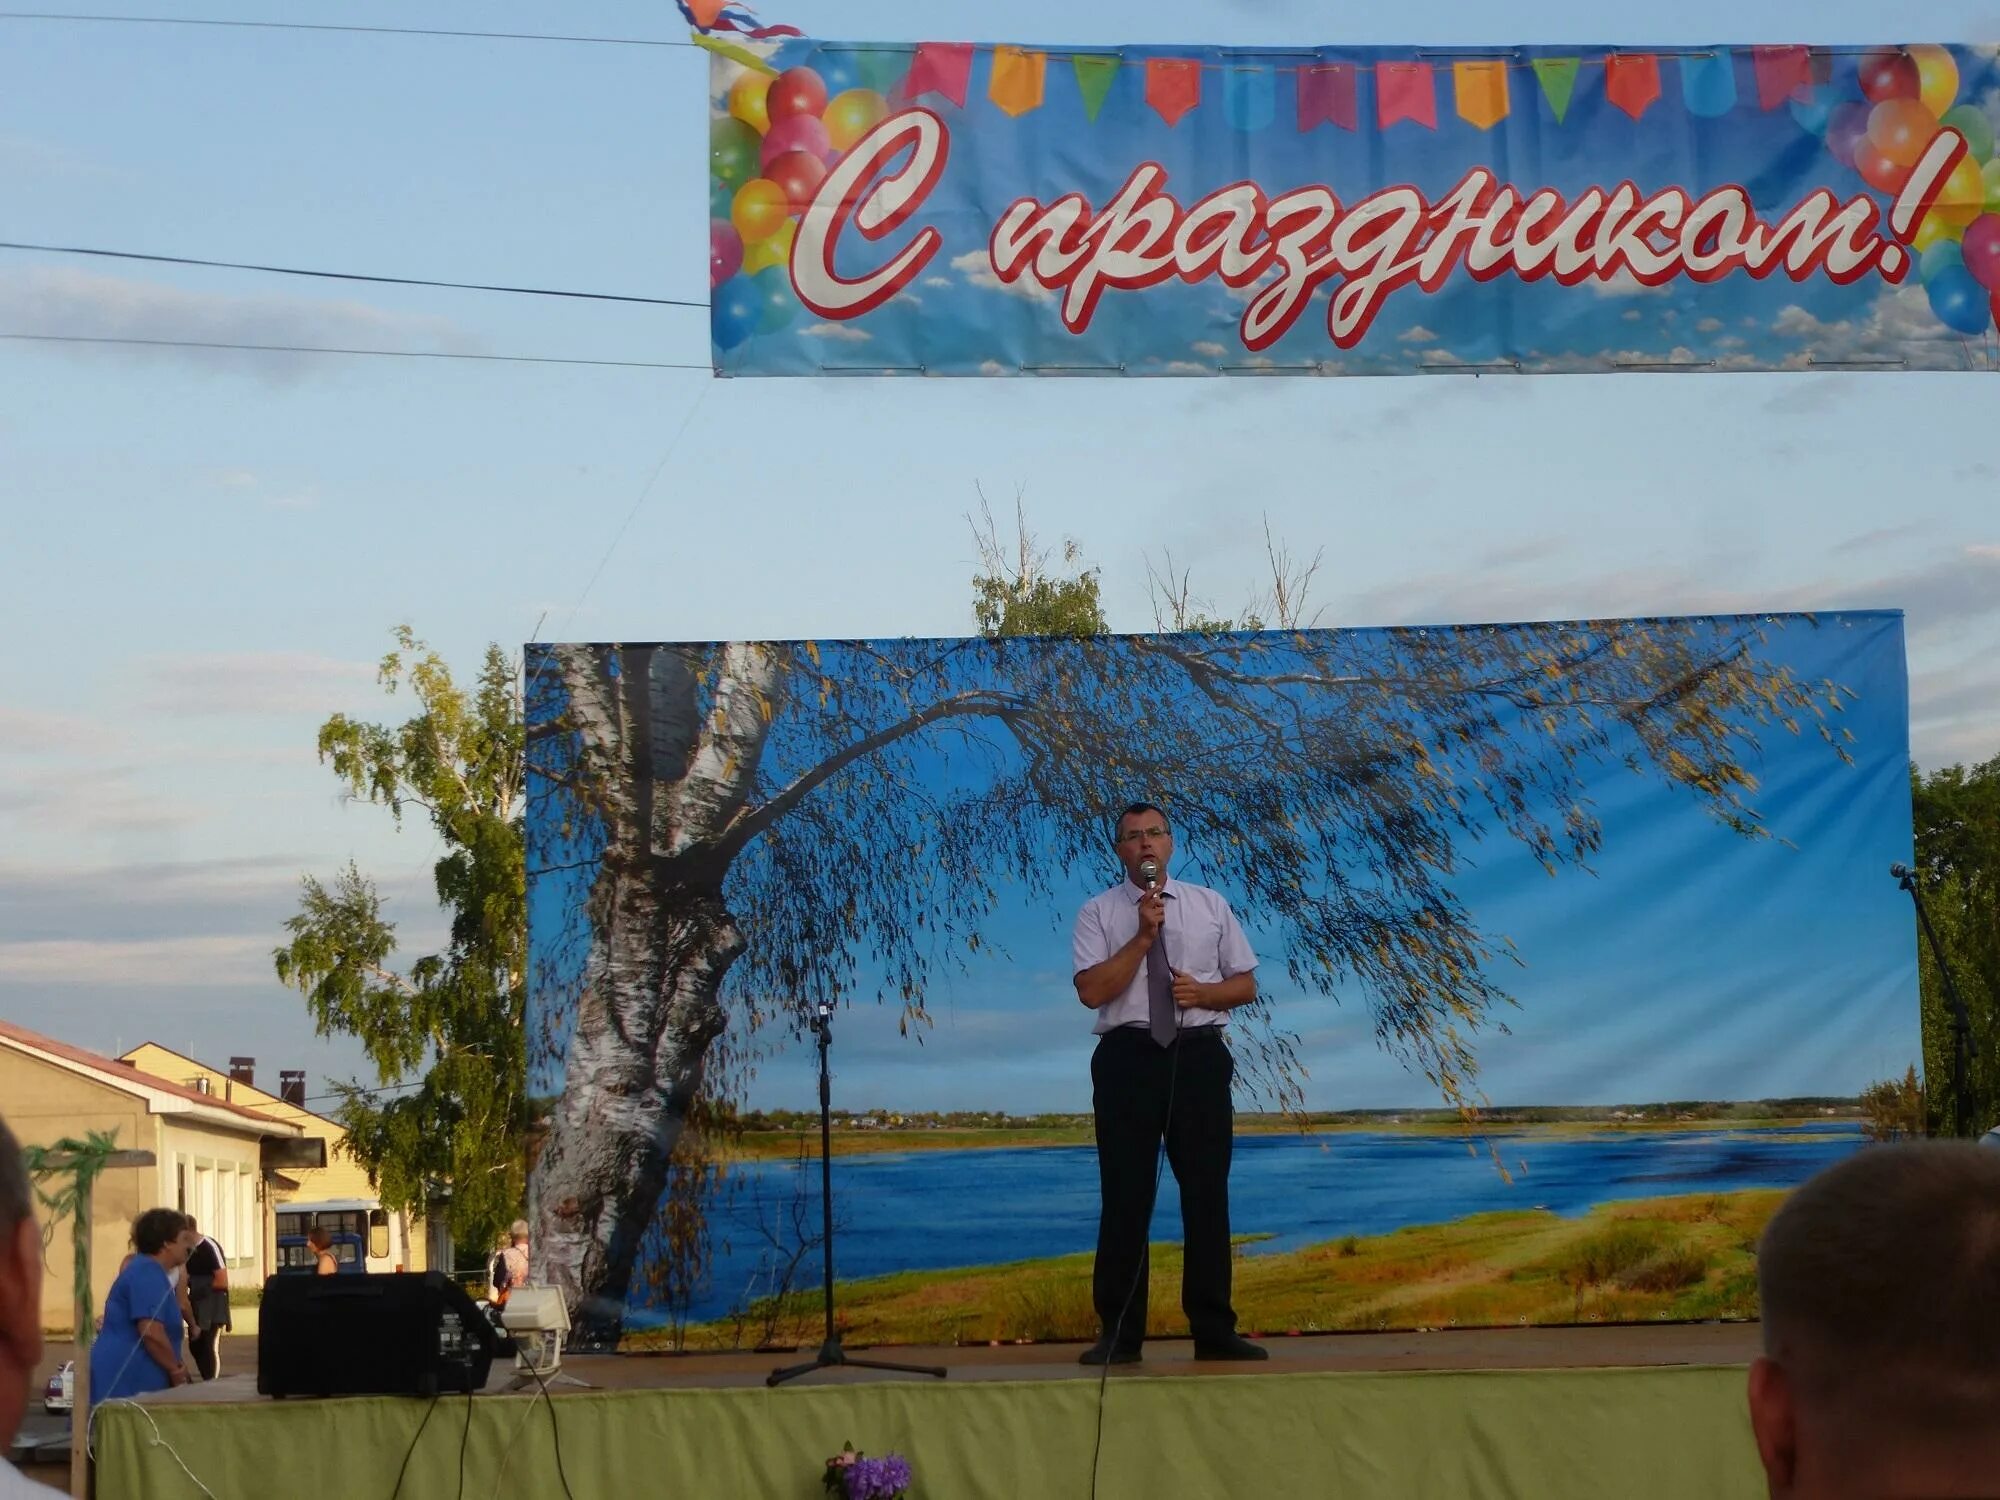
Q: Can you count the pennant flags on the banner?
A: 12